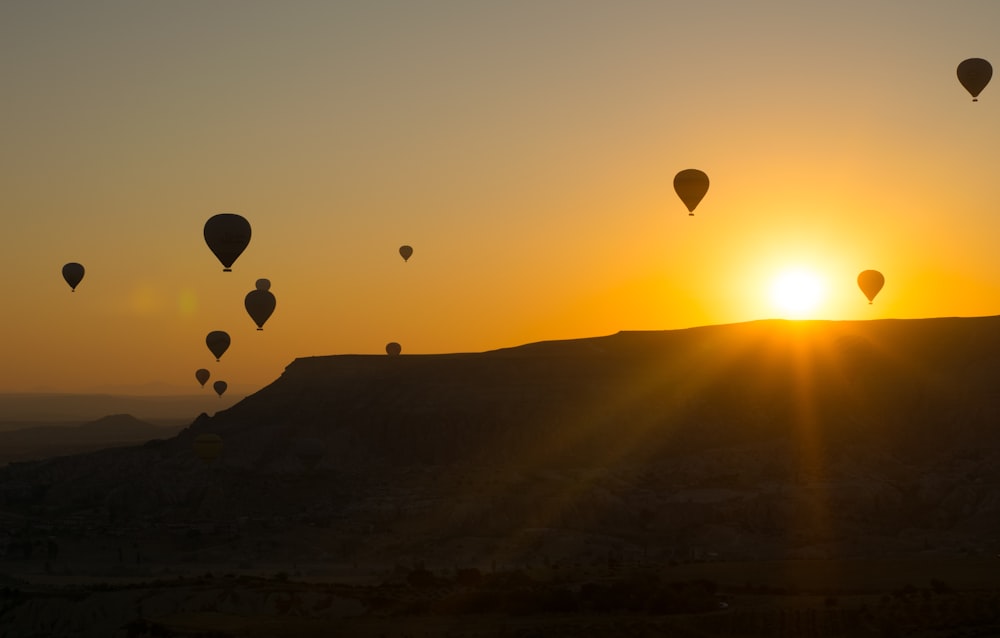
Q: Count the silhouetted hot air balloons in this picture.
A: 12